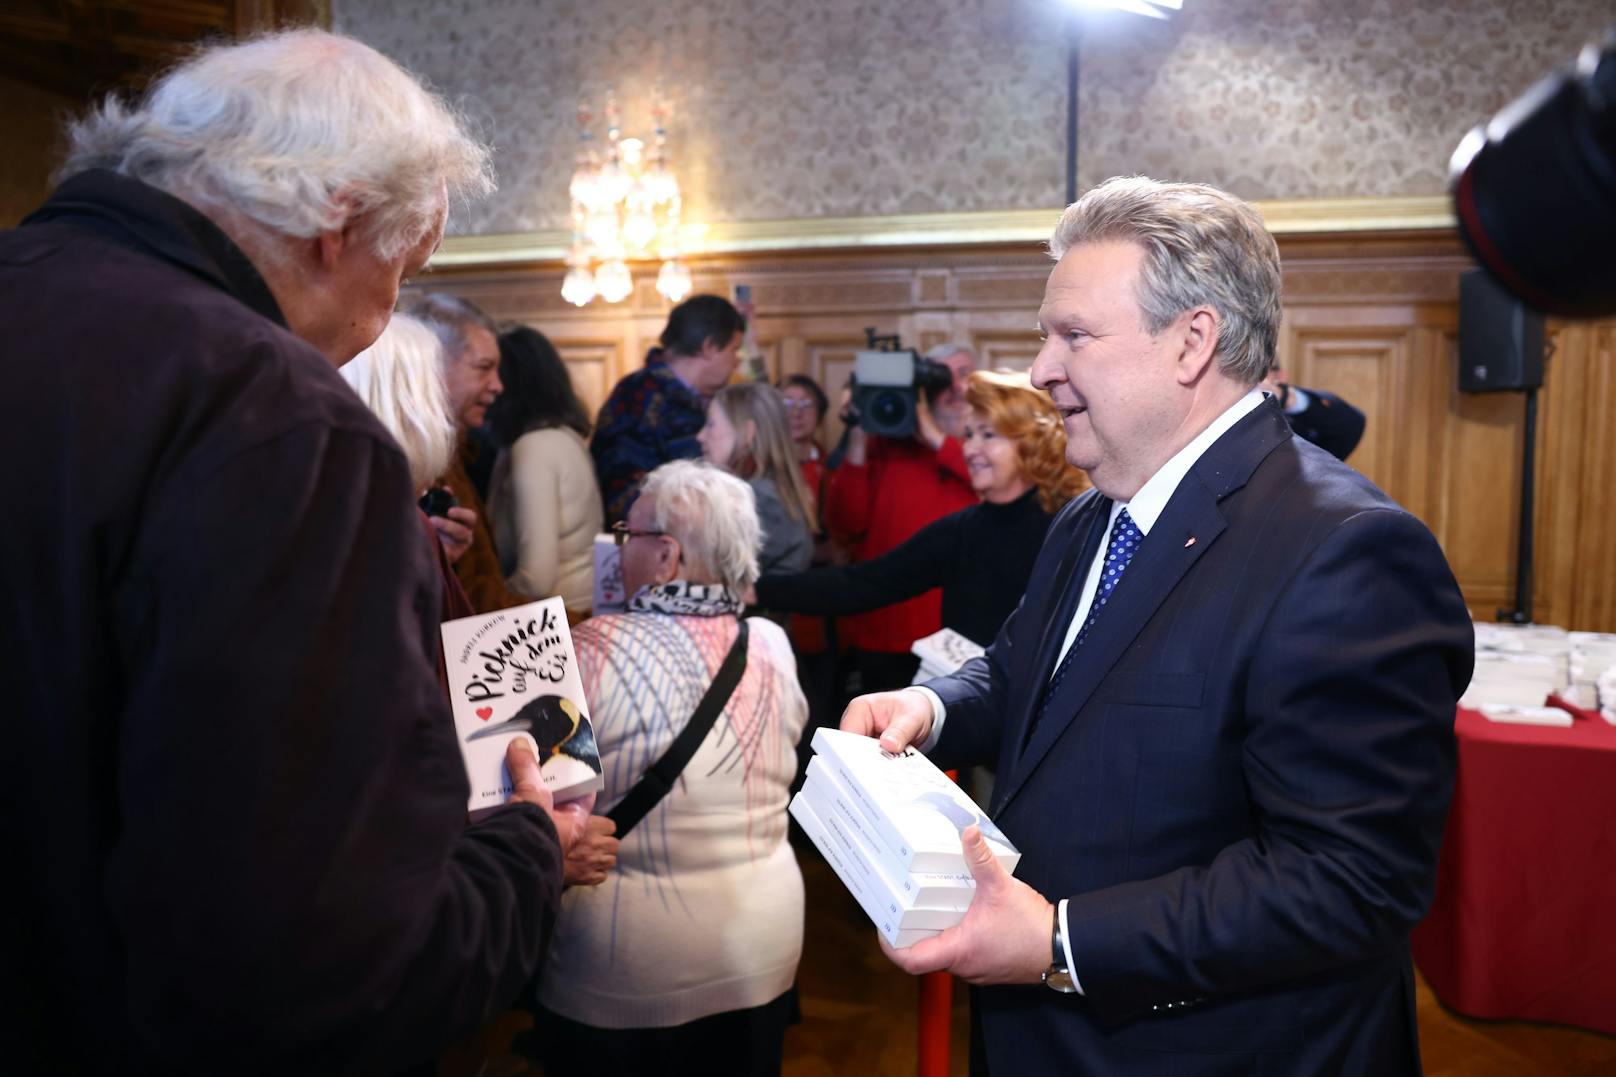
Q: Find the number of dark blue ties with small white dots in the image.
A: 1